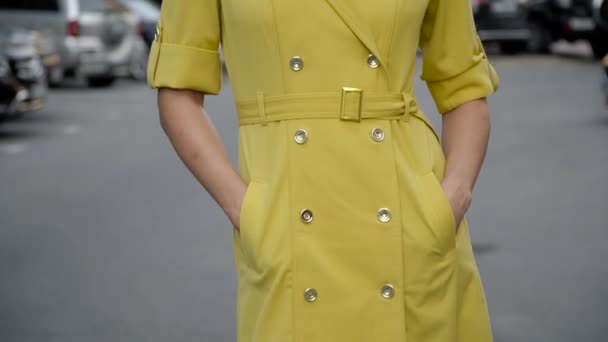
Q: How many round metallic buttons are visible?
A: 8